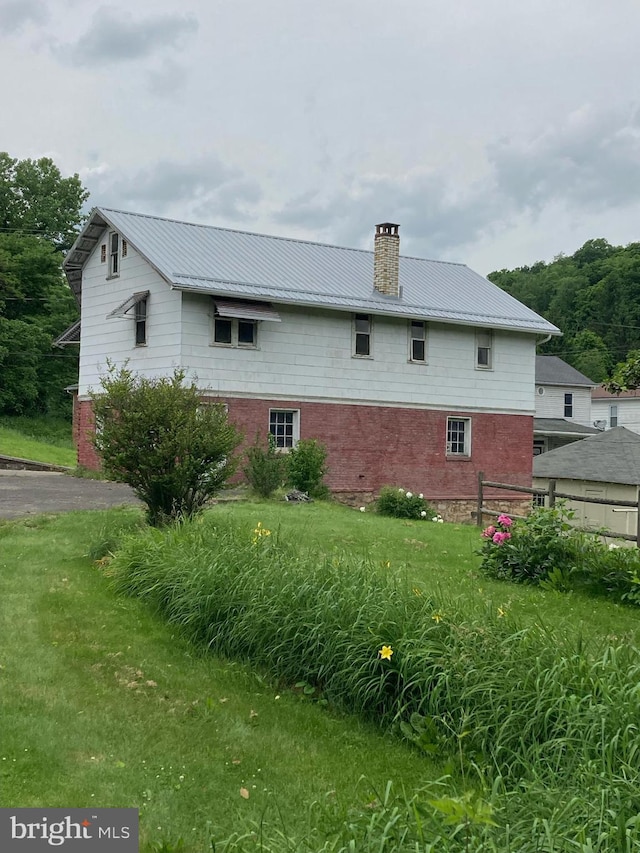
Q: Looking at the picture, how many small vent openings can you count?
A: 2